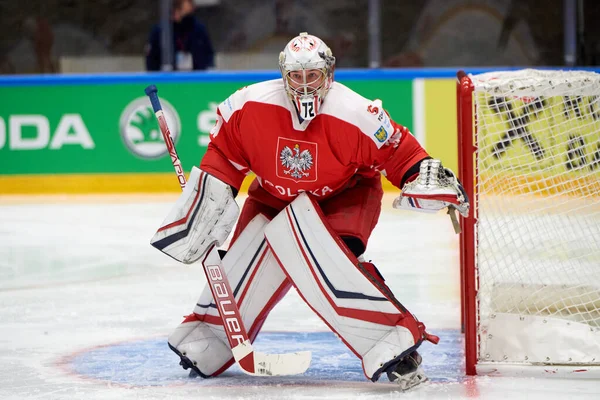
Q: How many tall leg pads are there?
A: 2